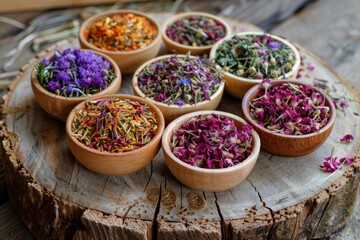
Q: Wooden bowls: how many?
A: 8